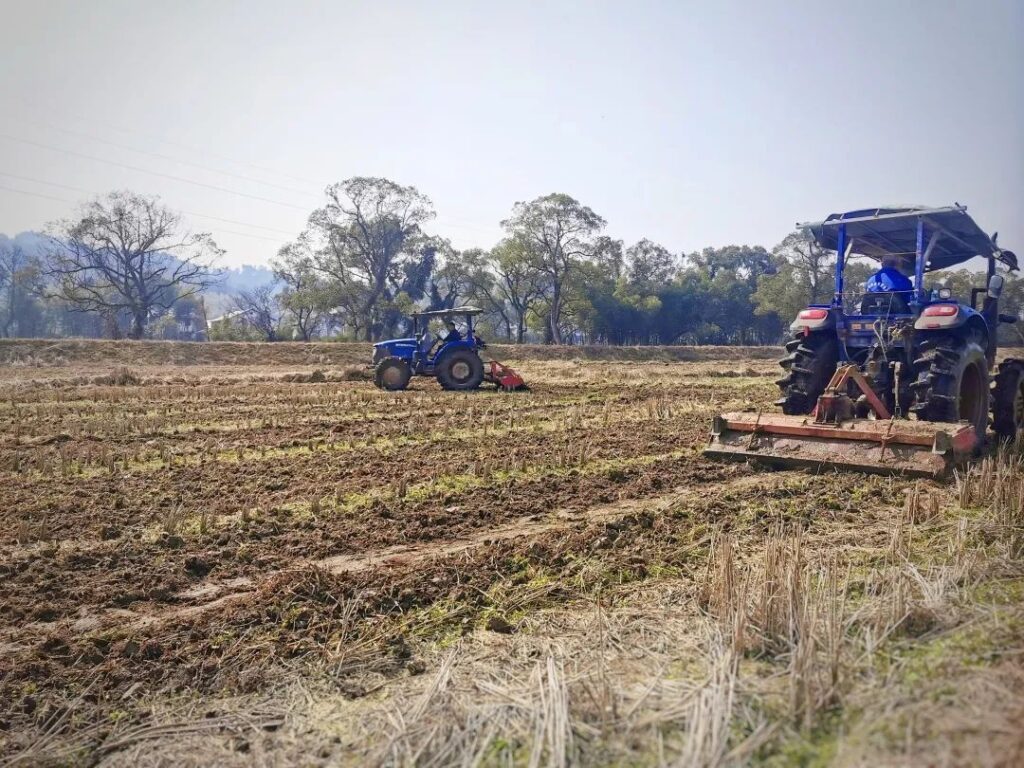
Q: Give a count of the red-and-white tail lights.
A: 2